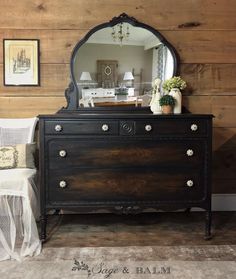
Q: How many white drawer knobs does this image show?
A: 8